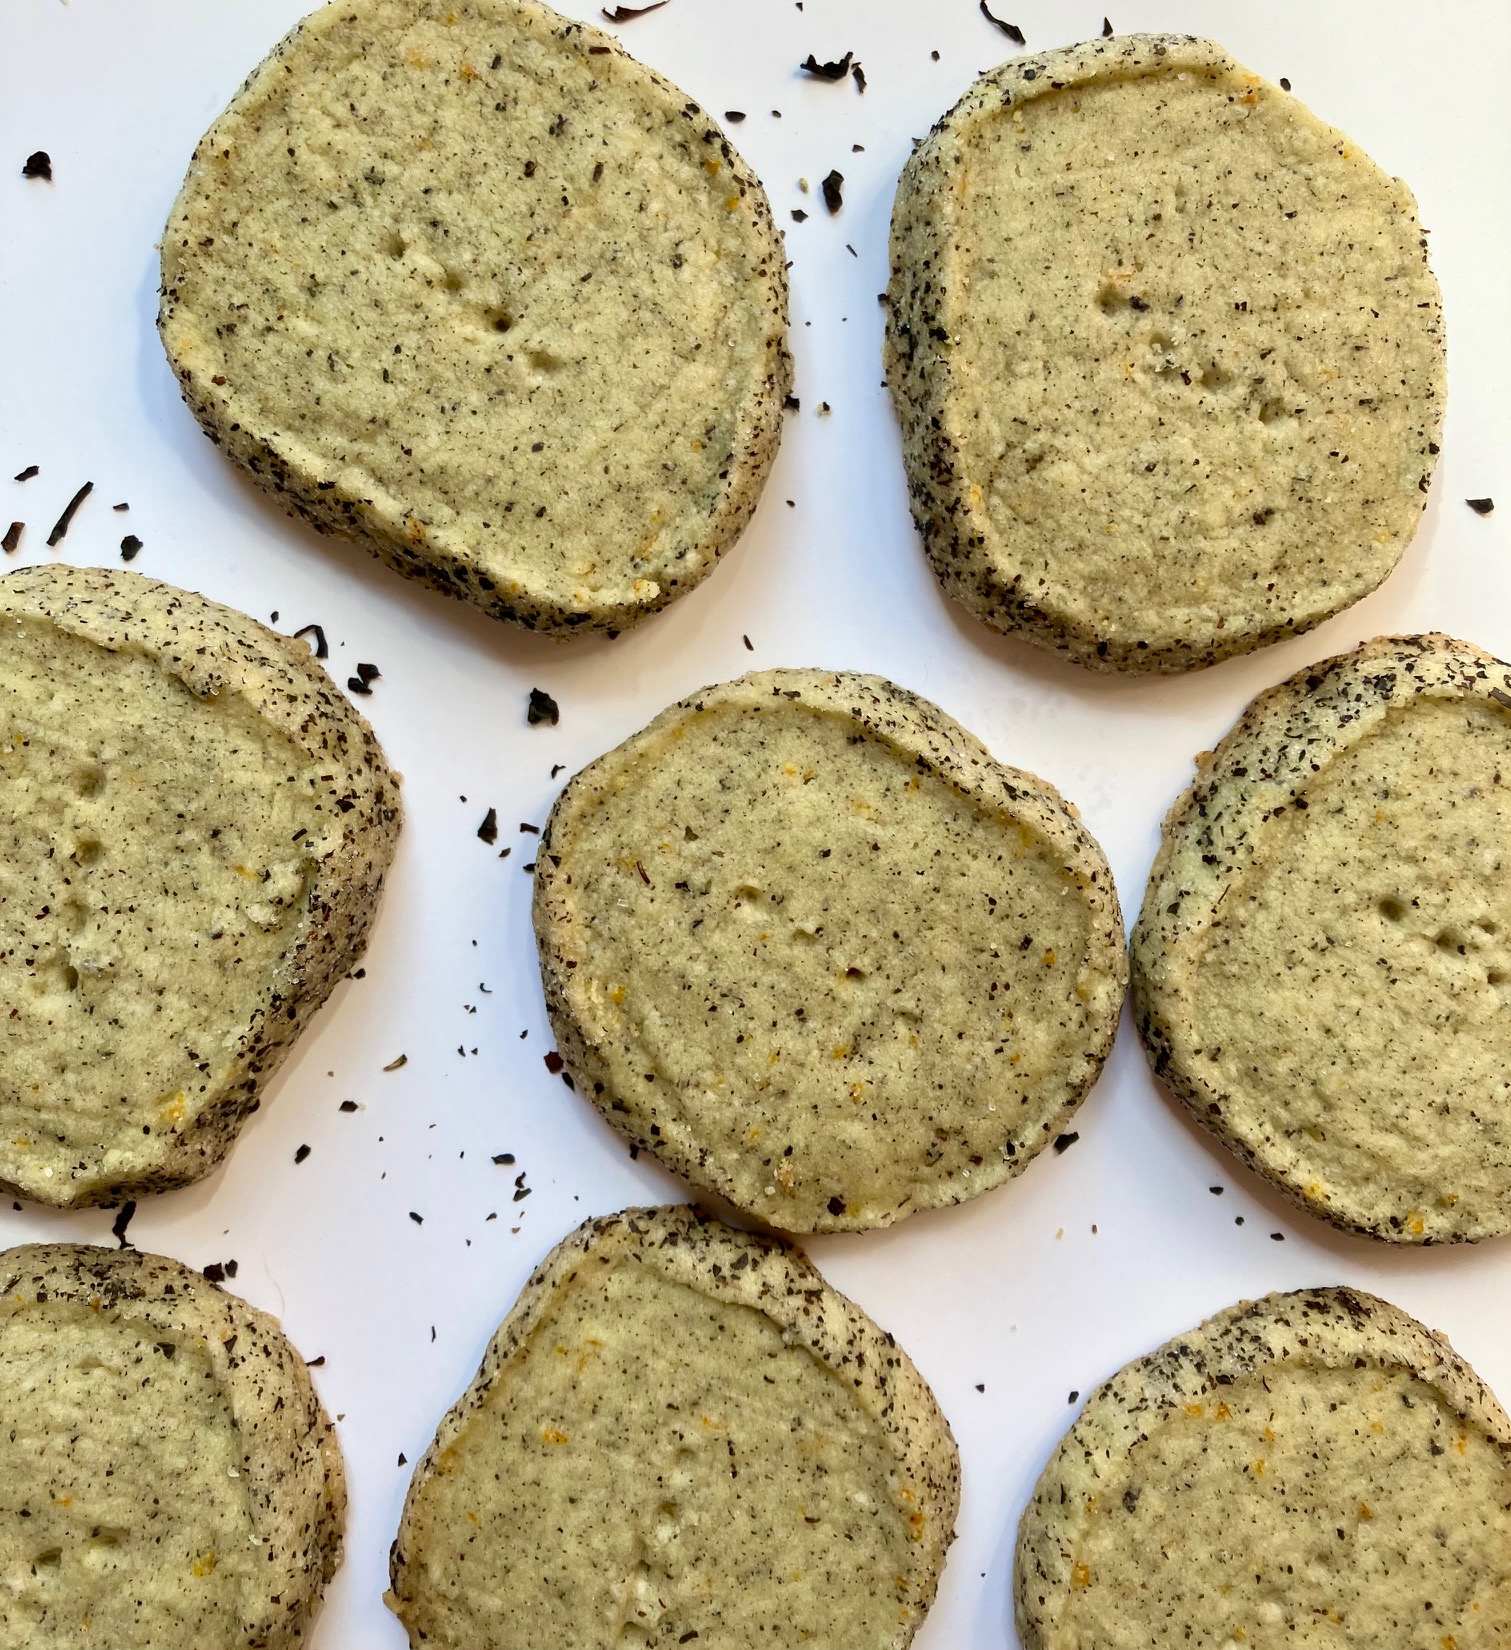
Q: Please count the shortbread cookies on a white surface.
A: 8